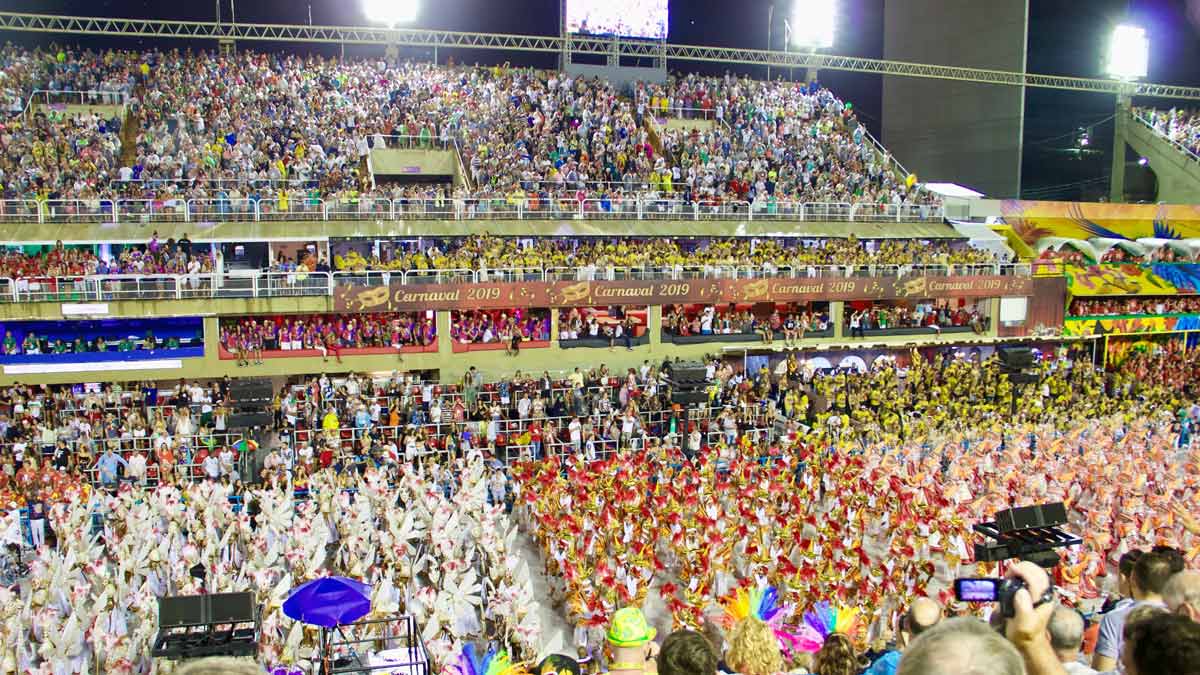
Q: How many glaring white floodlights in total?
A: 3